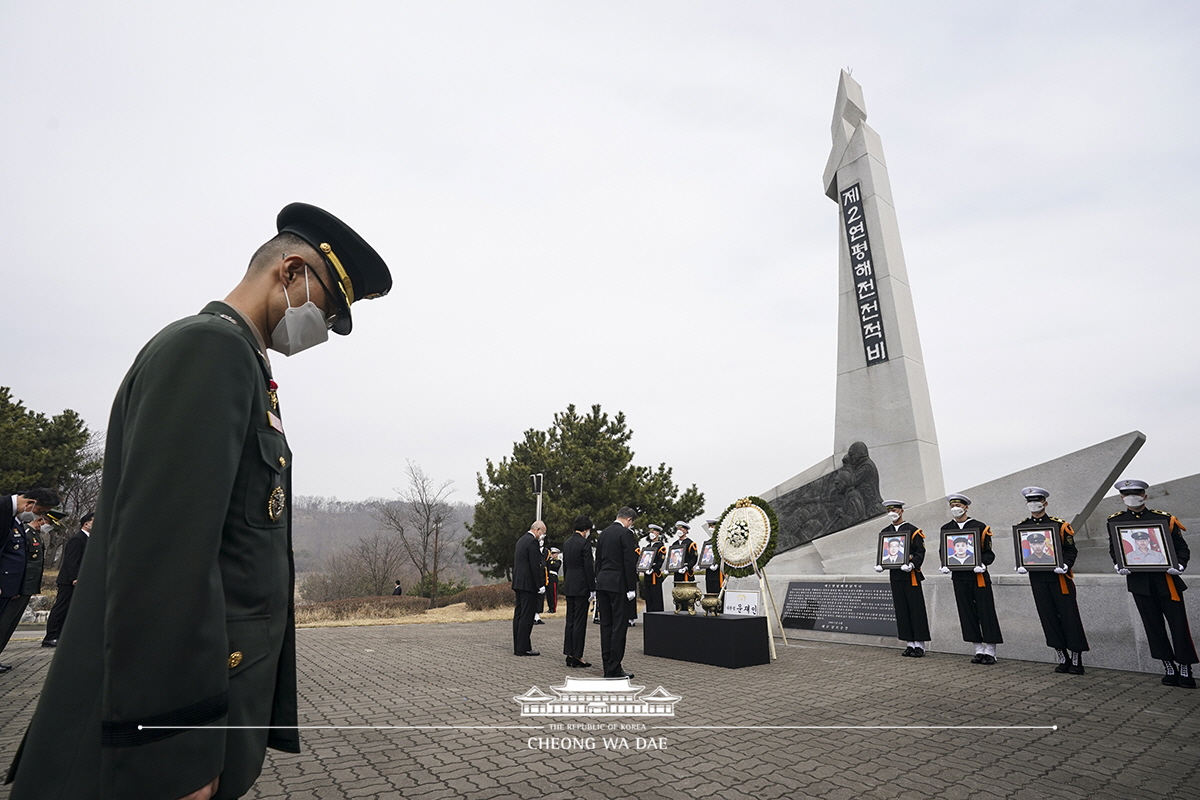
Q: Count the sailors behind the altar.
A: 3